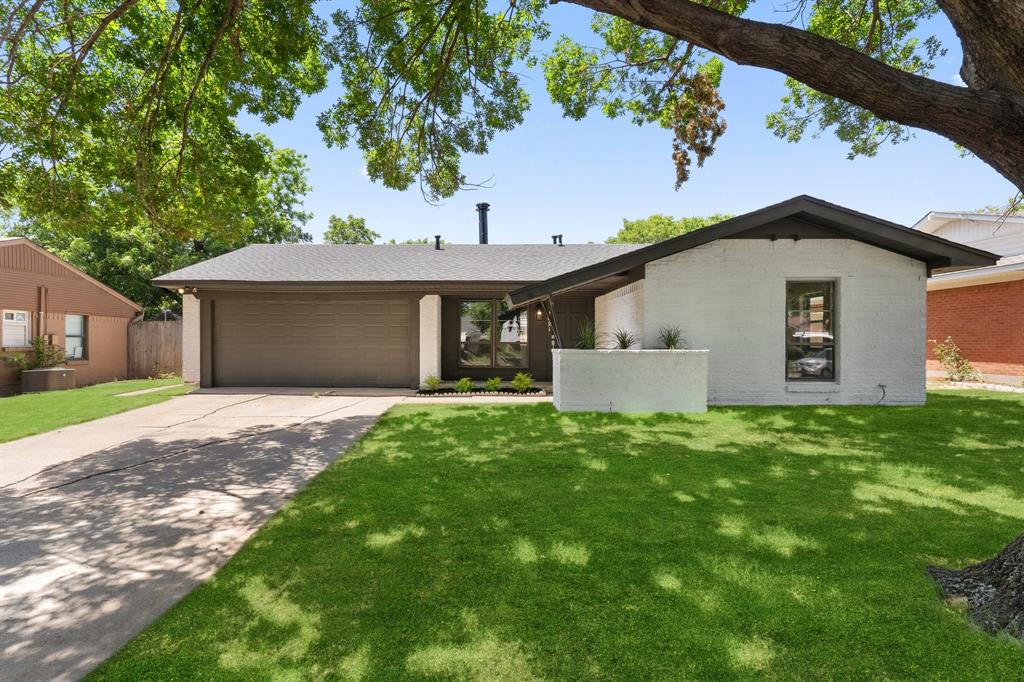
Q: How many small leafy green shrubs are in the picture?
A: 4